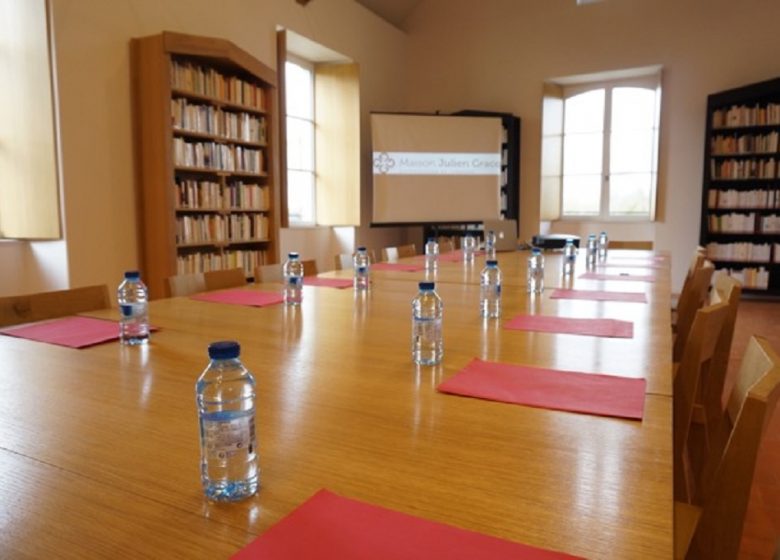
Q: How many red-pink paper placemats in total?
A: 13